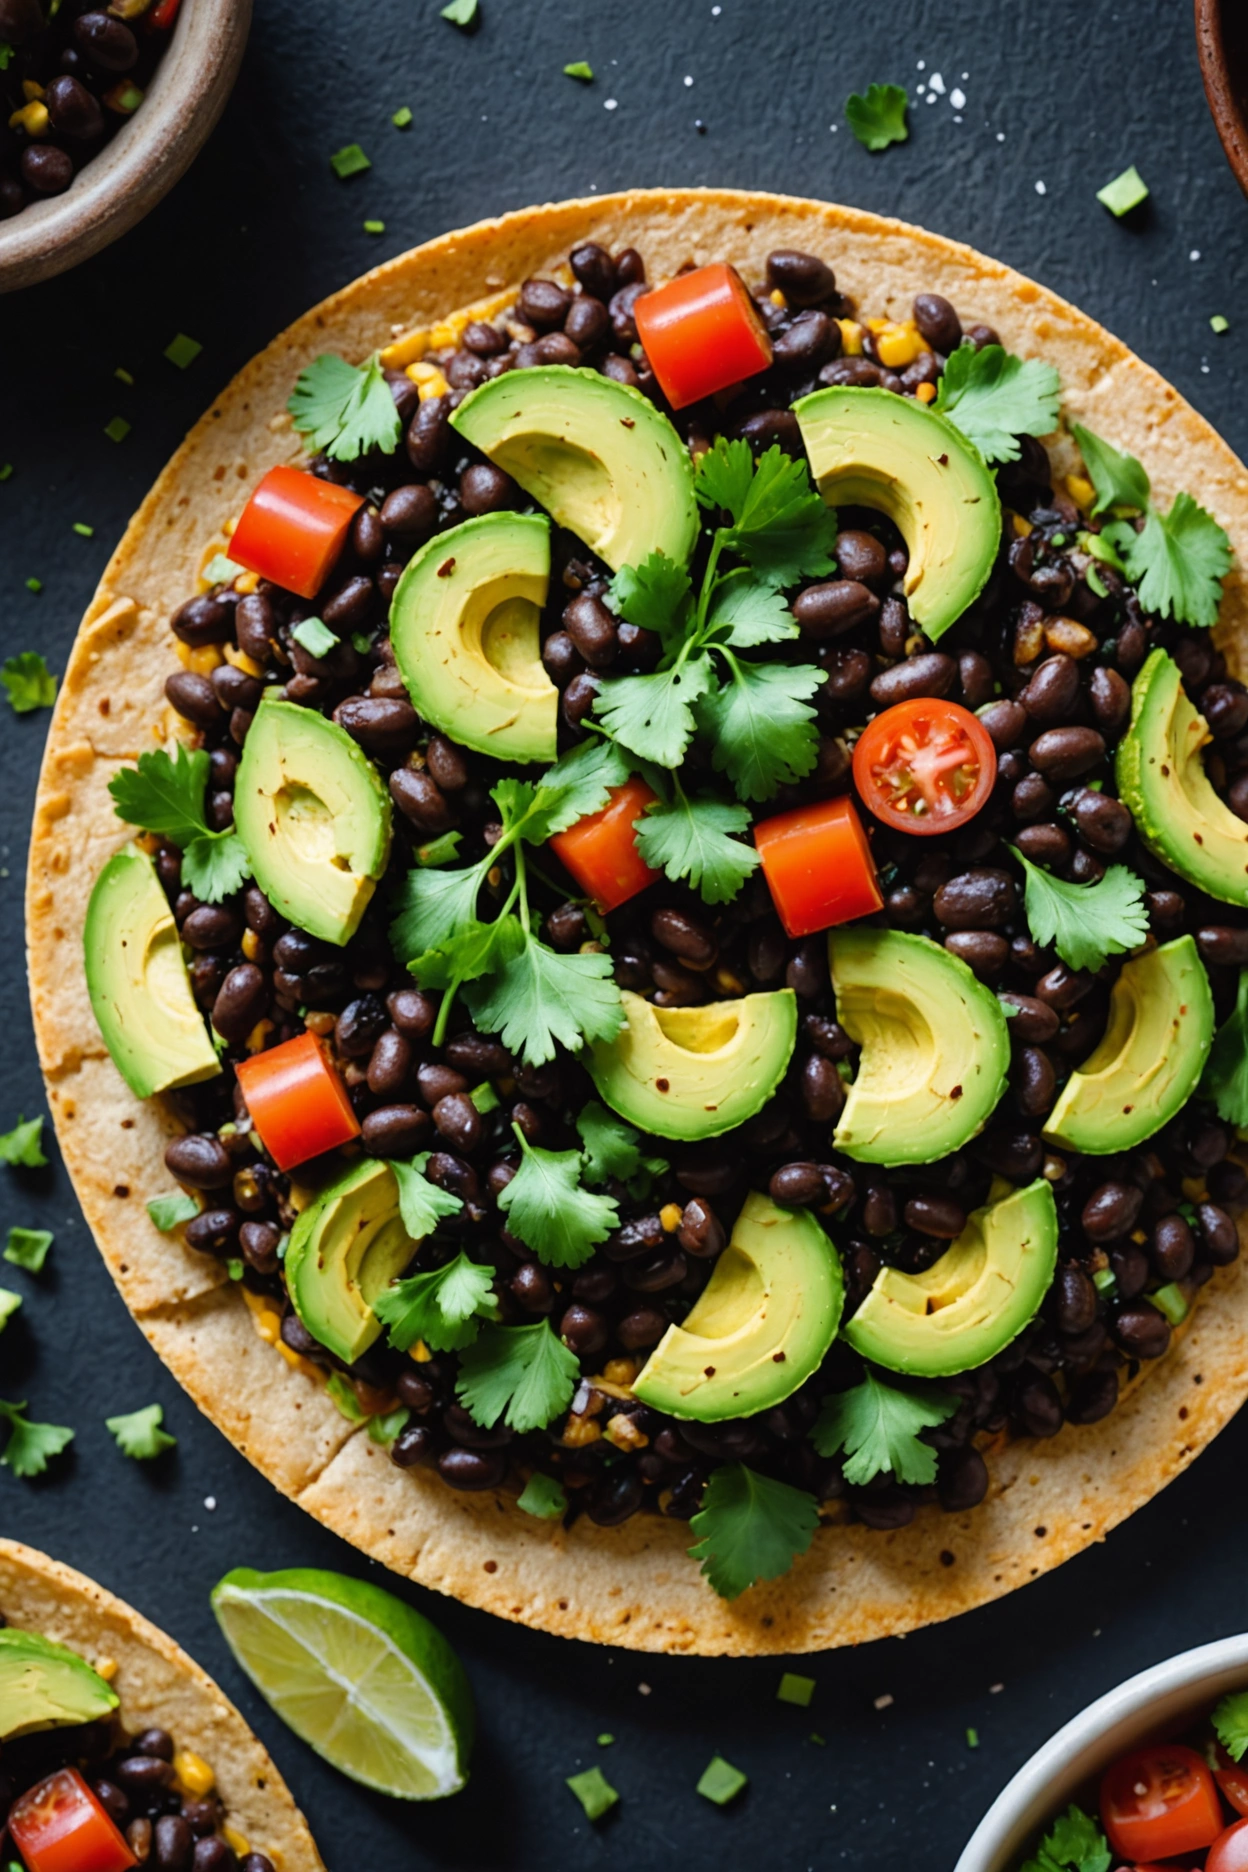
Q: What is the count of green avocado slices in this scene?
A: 13